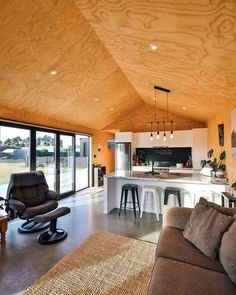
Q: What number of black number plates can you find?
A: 0